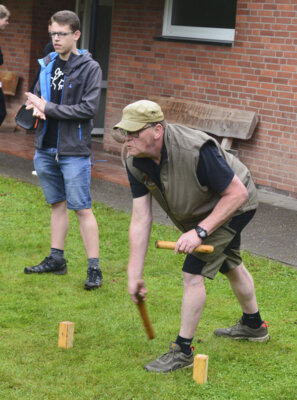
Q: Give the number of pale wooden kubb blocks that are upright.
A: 2